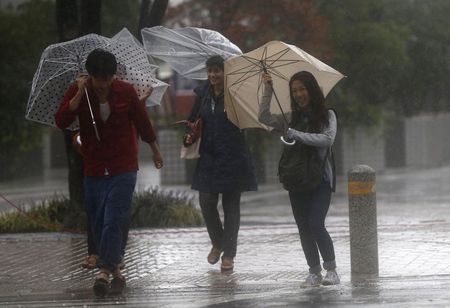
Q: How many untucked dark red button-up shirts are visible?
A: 1